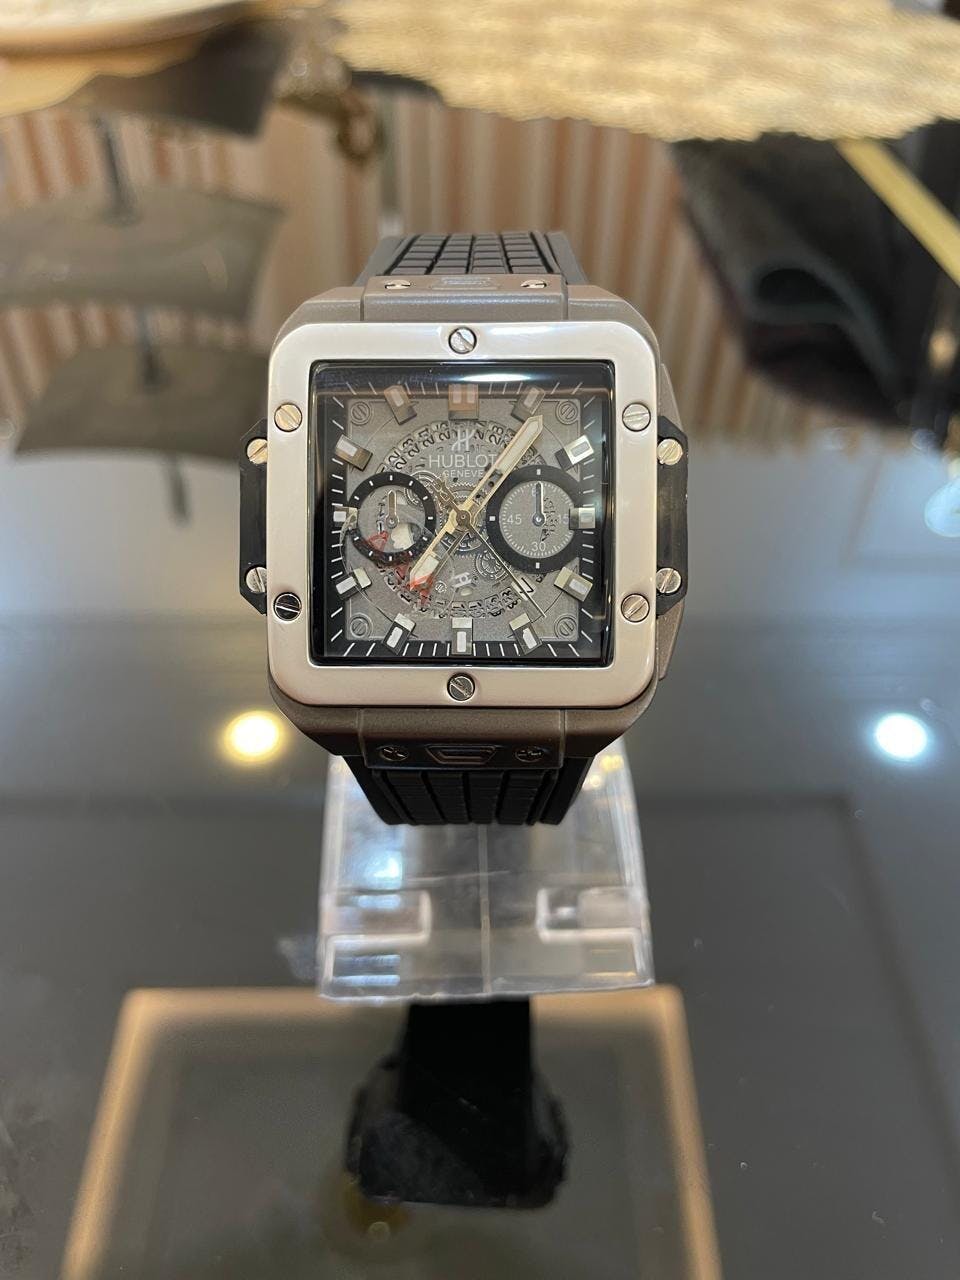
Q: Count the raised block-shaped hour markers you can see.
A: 12